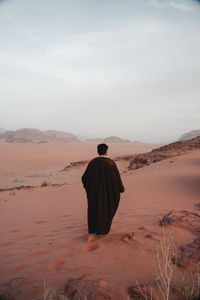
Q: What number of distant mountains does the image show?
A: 3